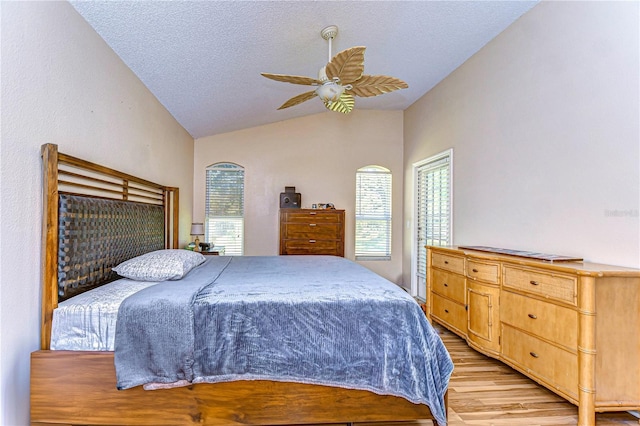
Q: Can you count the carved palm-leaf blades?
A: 5